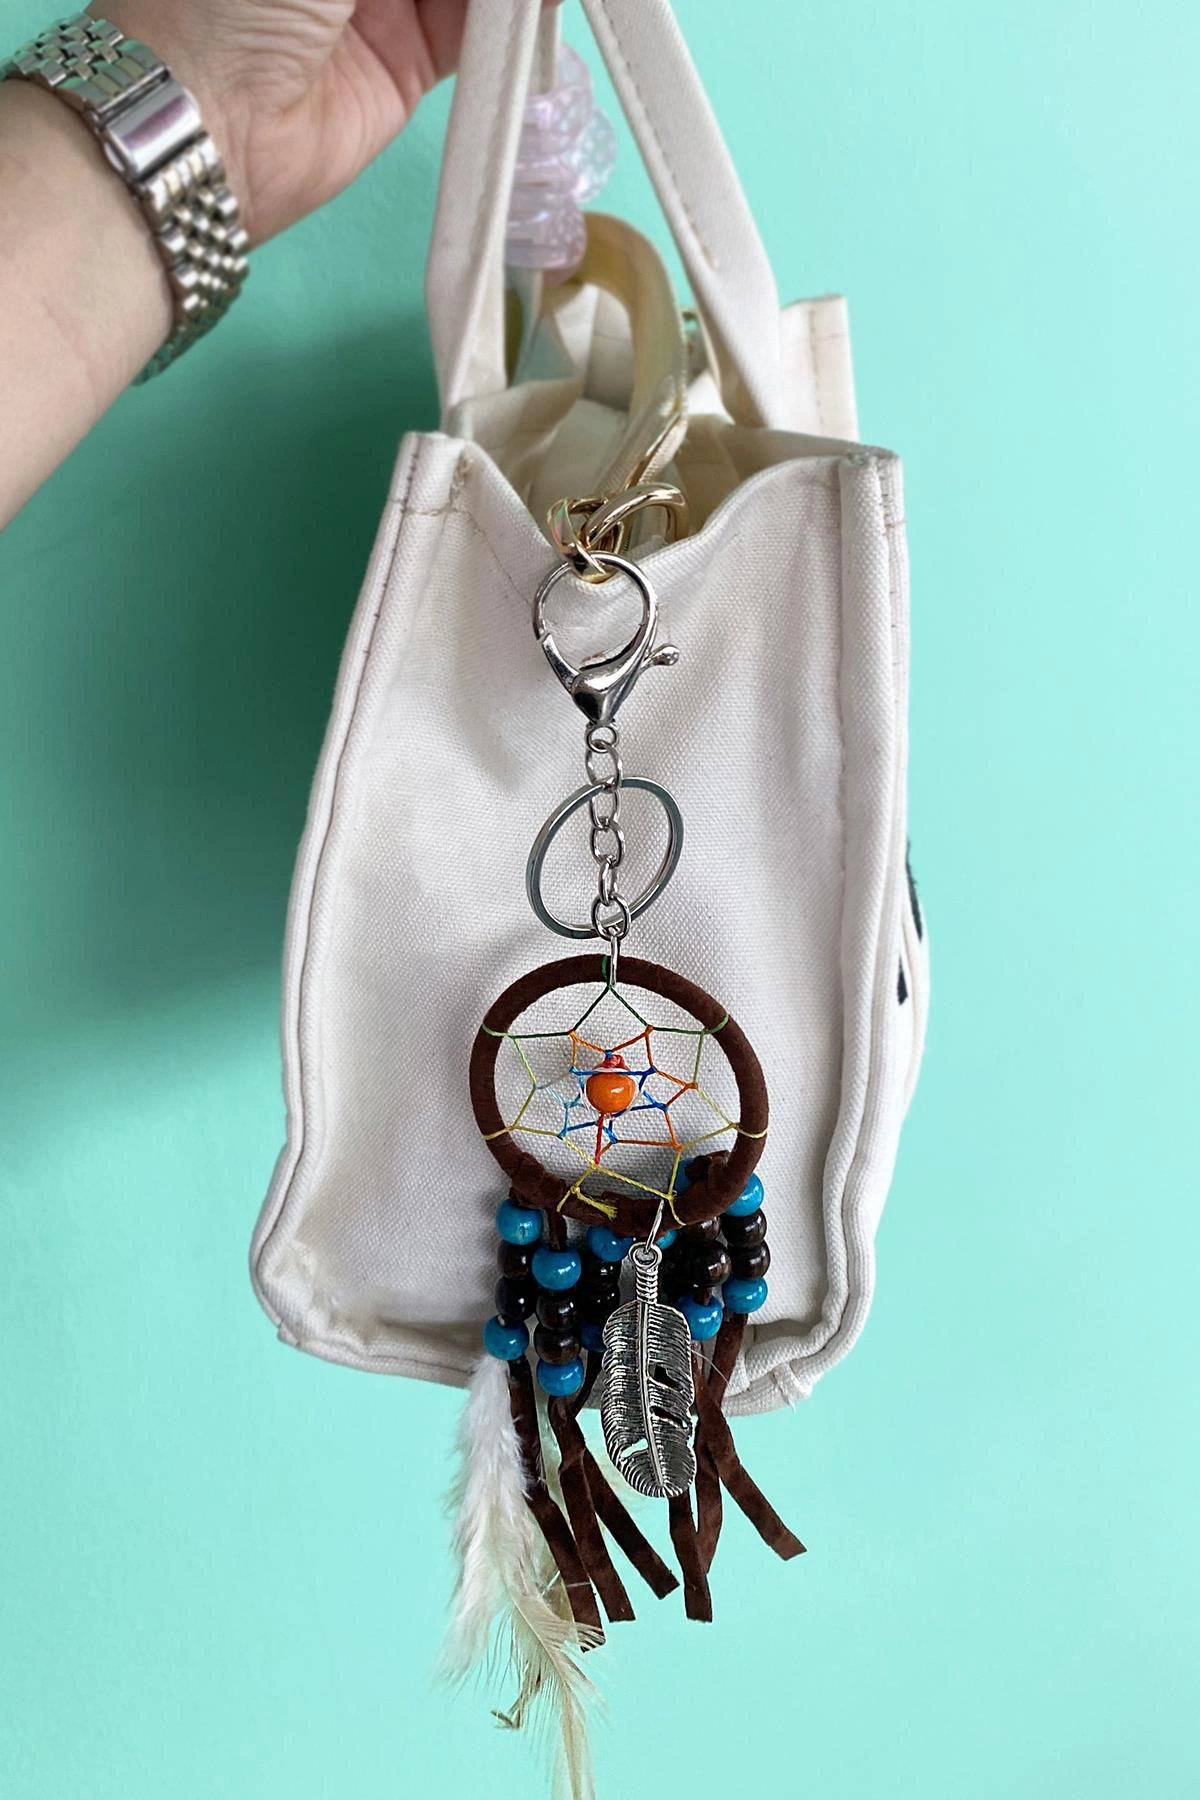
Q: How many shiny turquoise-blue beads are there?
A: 11